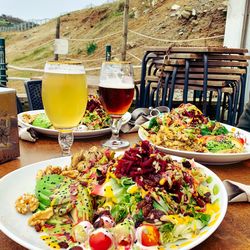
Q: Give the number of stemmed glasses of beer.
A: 2